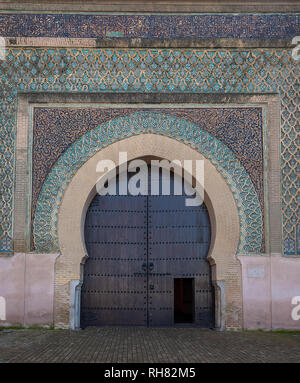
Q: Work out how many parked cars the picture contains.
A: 0